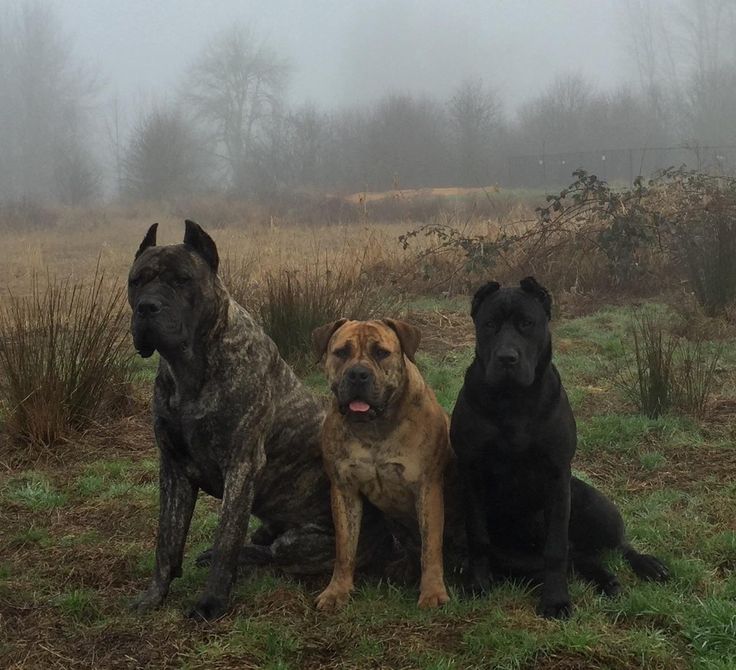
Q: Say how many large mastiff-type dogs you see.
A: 3